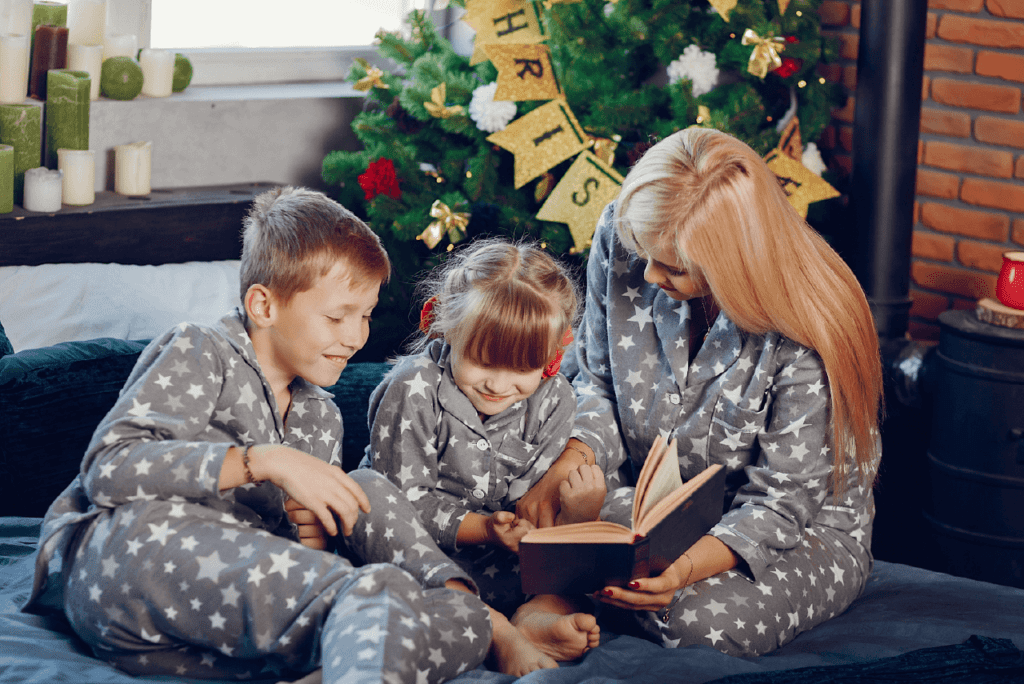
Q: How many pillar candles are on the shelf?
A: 14